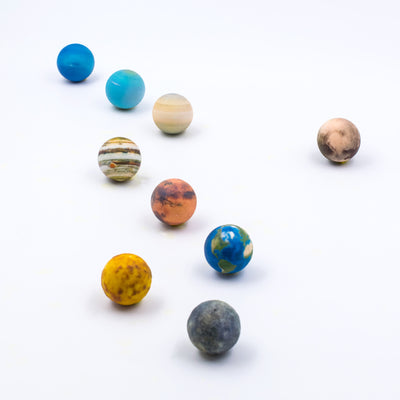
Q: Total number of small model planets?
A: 9